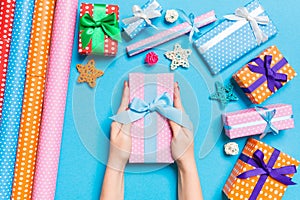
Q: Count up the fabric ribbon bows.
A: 8